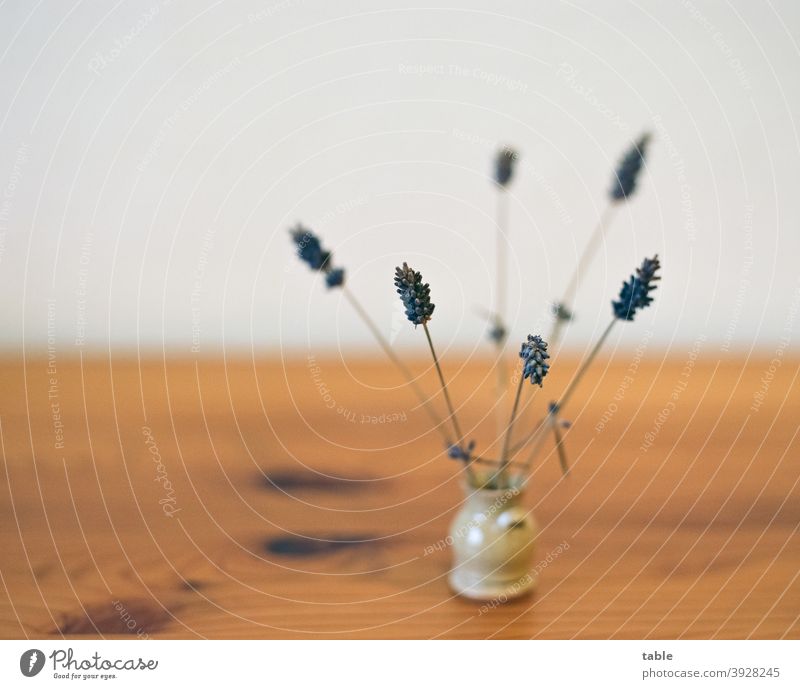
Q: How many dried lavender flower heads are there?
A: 6